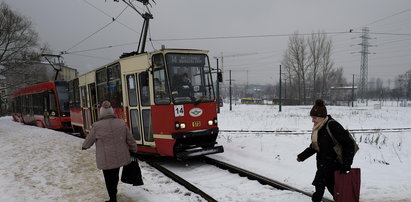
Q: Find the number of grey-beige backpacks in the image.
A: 1